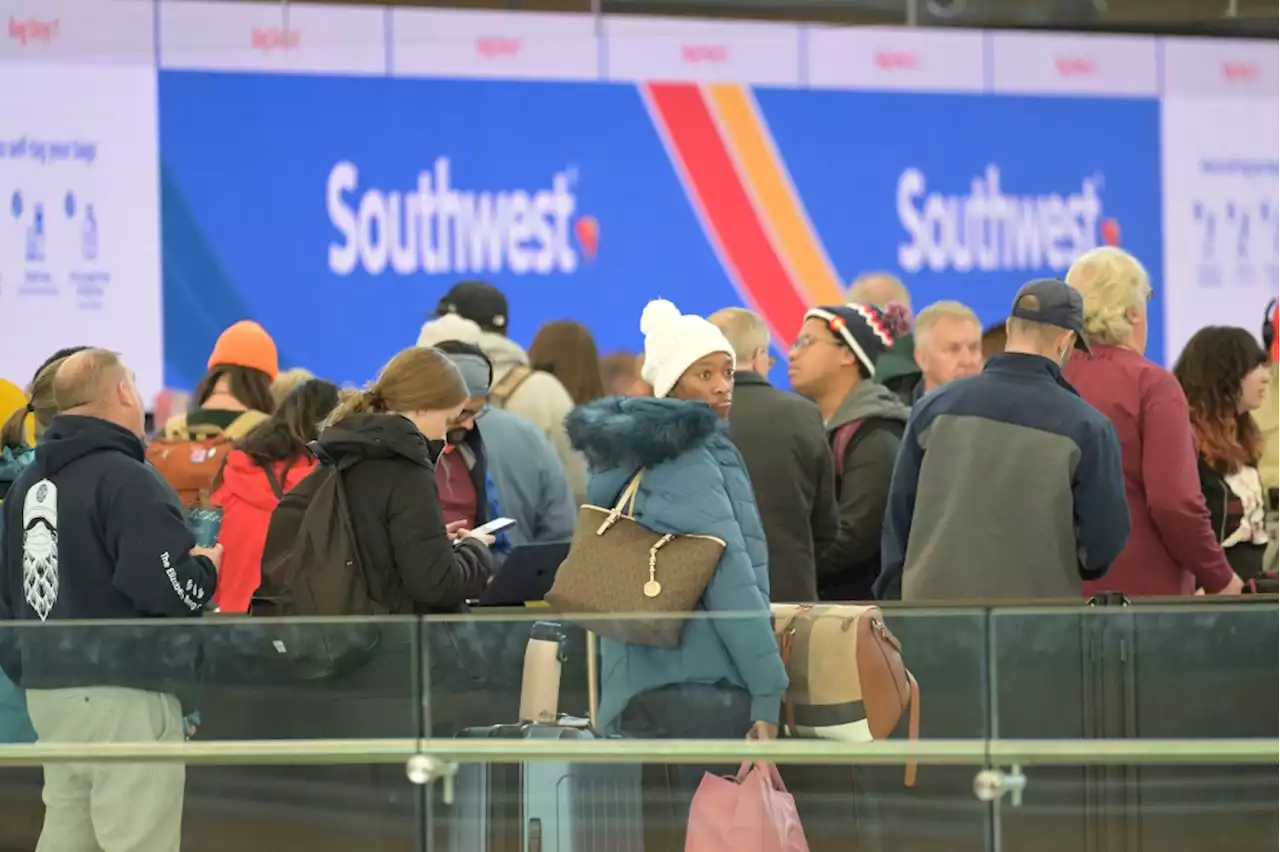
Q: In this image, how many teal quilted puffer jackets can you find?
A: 1